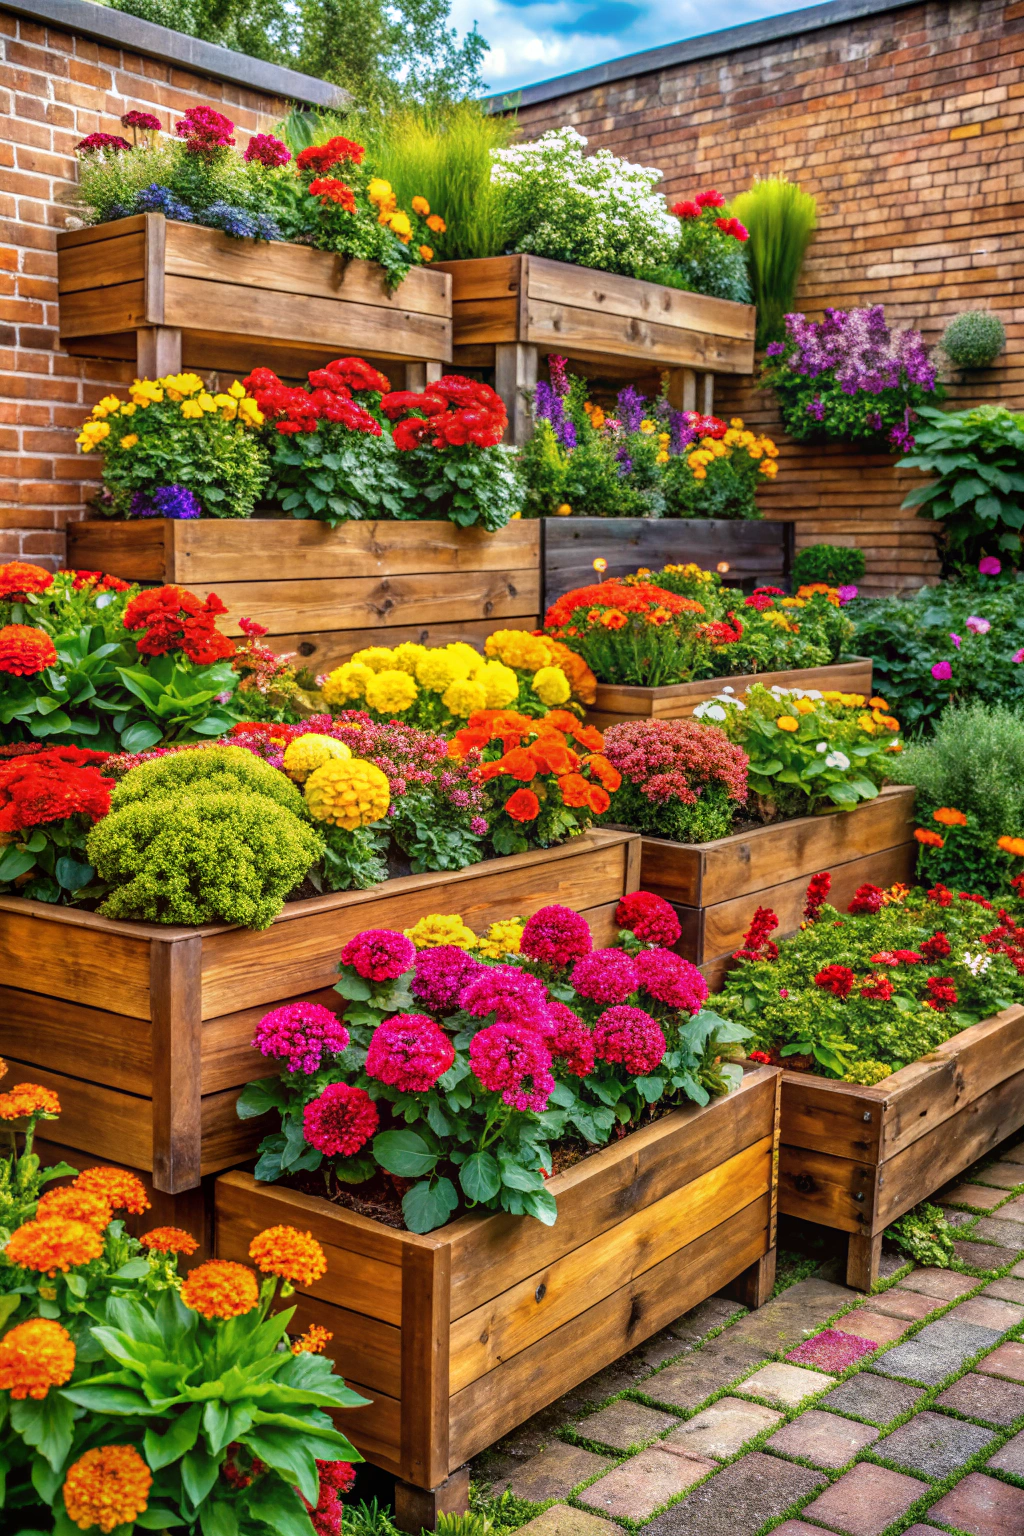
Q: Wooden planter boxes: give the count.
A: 9